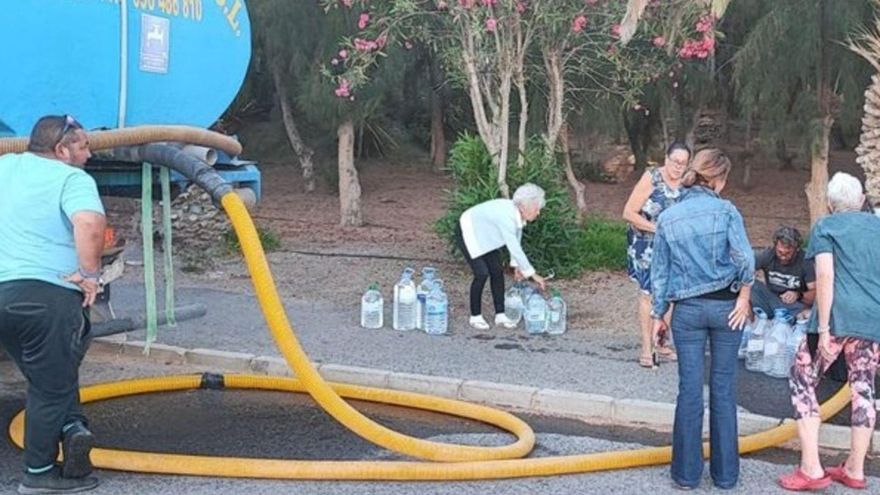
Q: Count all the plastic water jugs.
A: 12